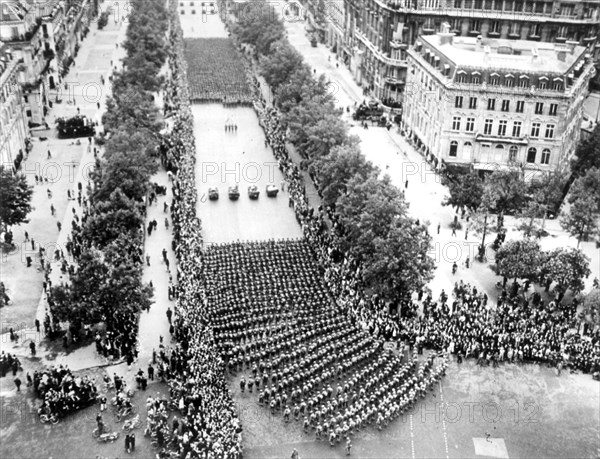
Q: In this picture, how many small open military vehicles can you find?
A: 4